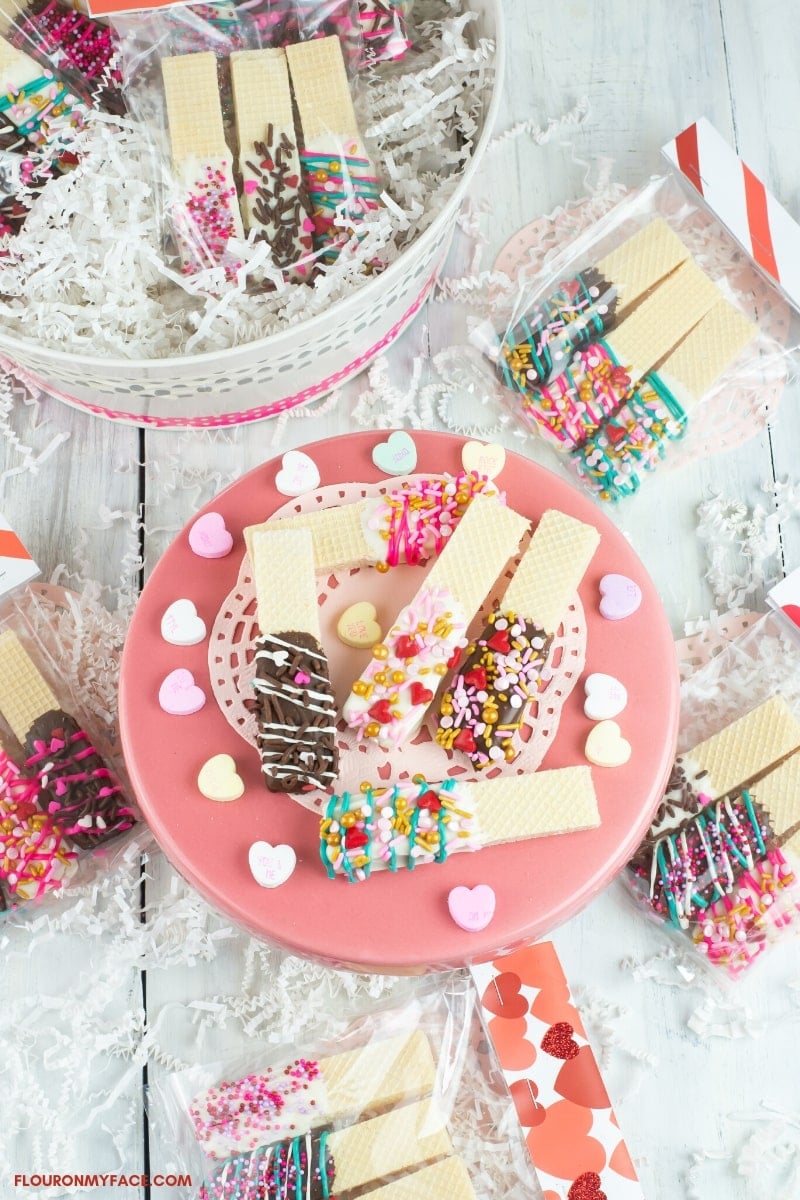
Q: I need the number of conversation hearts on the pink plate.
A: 13